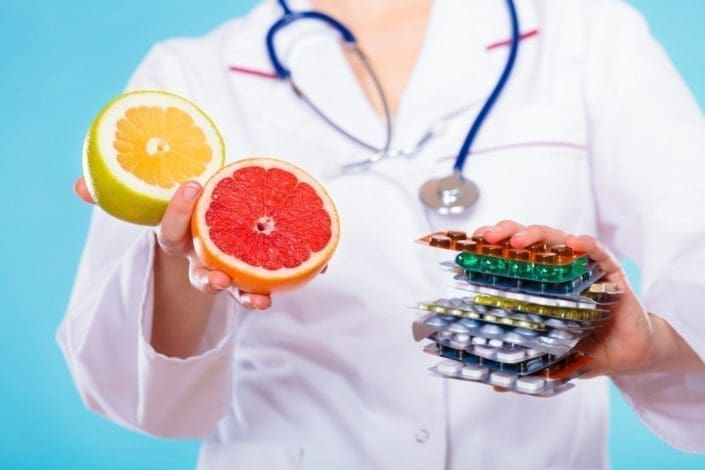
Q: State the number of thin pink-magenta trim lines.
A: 3